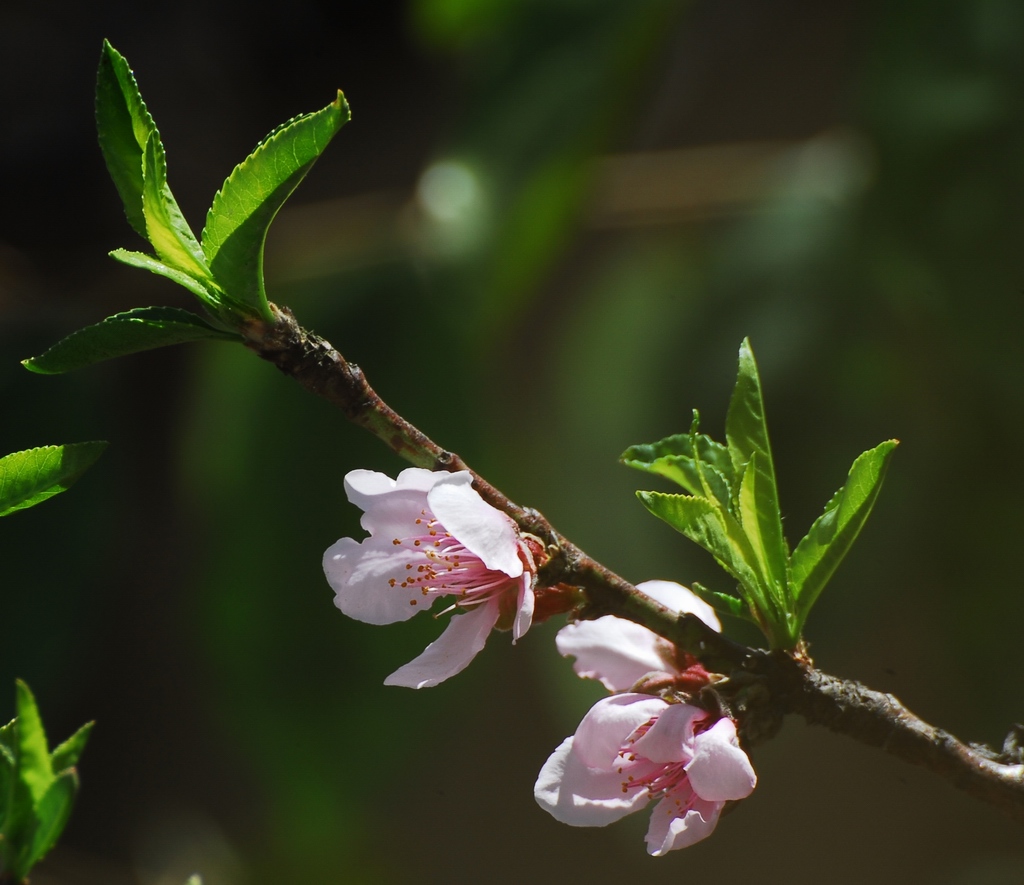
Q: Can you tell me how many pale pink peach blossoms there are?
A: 3